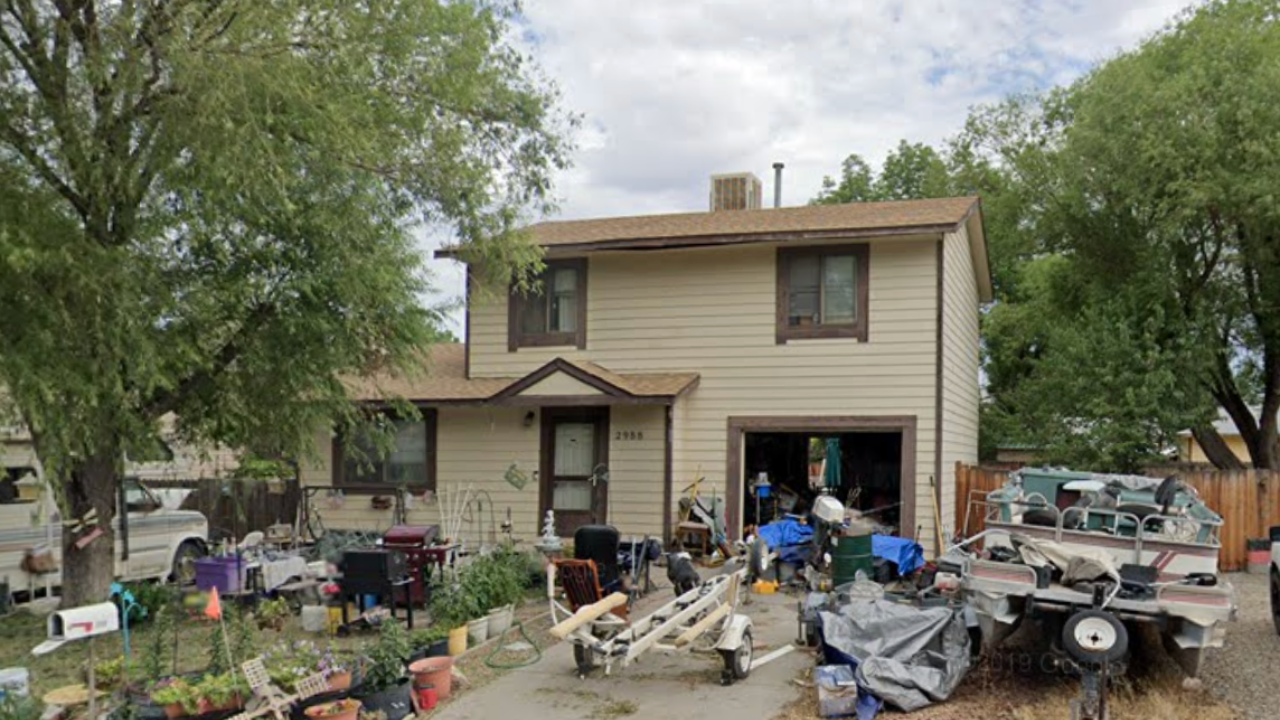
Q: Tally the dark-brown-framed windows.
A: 3